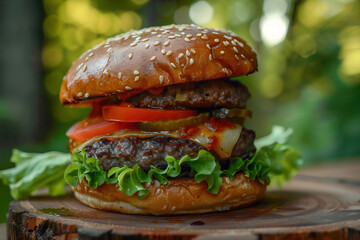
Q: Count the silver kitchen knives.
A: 0